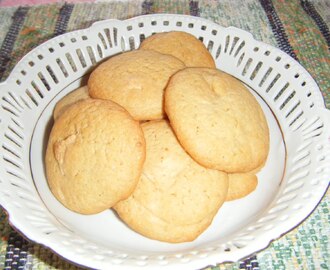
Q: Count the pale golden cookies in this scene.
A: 7